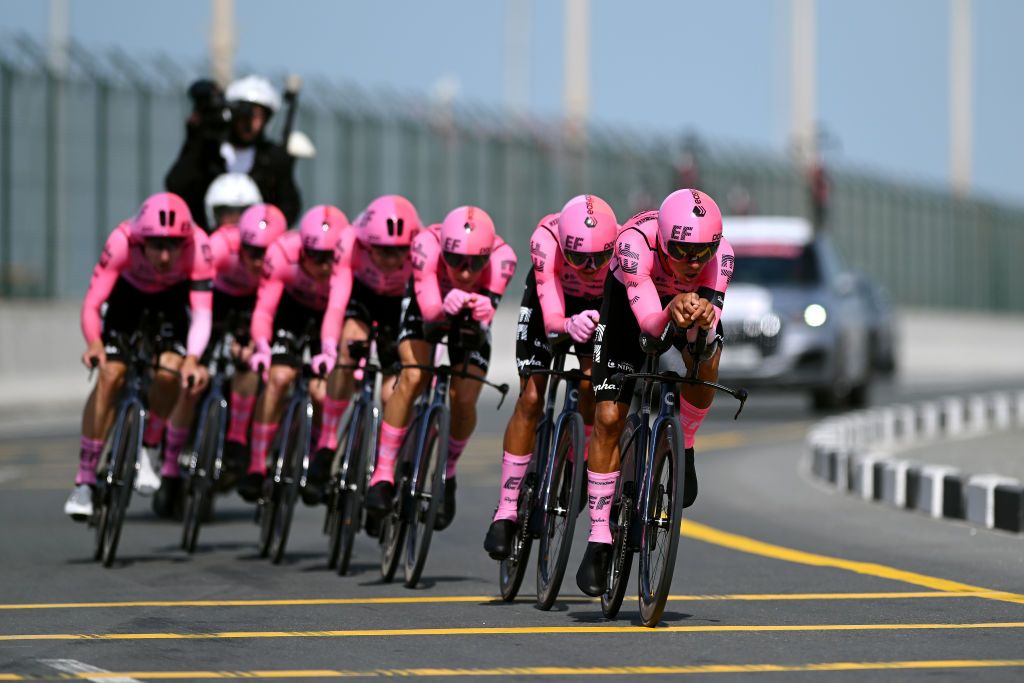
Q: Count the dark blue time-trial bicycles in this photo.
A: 7